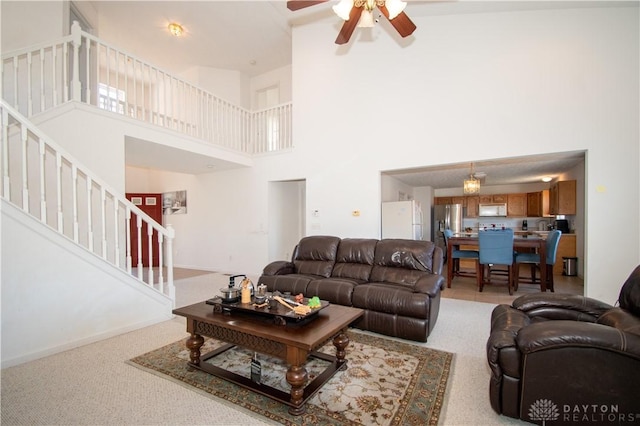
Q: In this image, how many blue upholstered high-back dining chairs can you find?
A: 3